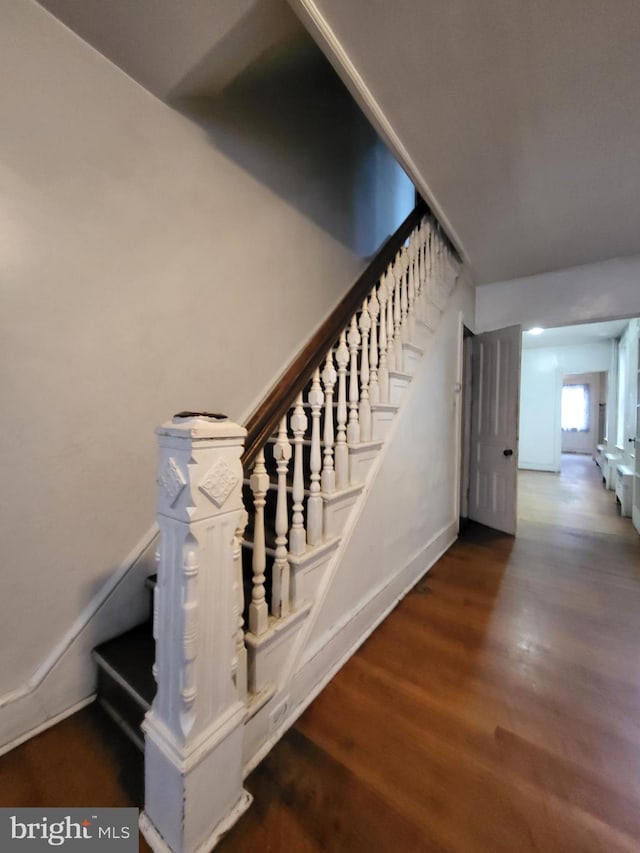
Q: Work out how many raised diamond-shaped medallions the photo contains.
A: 2